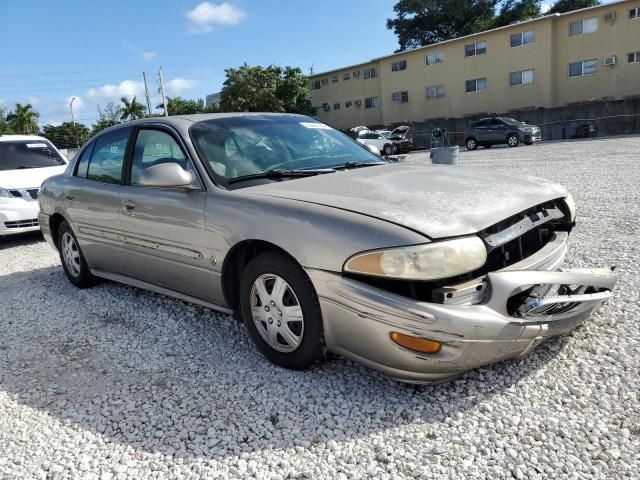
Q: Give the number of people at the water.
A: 0